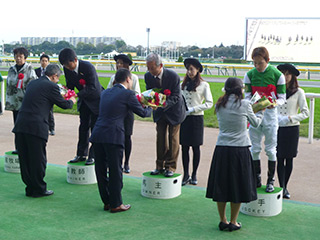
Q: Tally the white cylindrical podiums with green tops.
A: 4